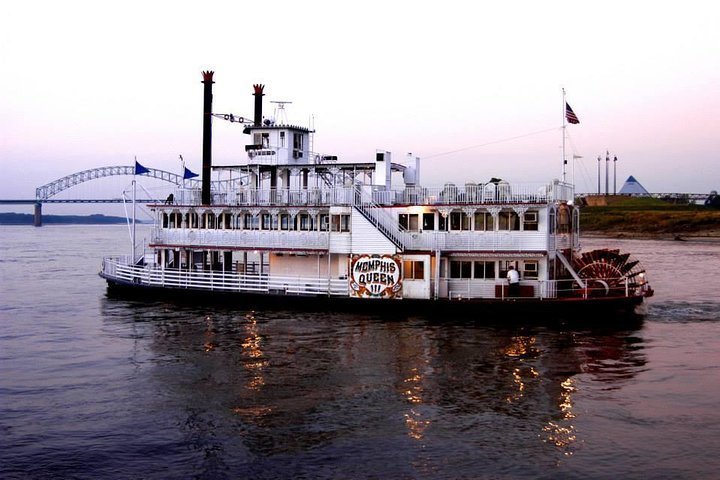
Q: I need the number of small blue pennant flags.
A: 2